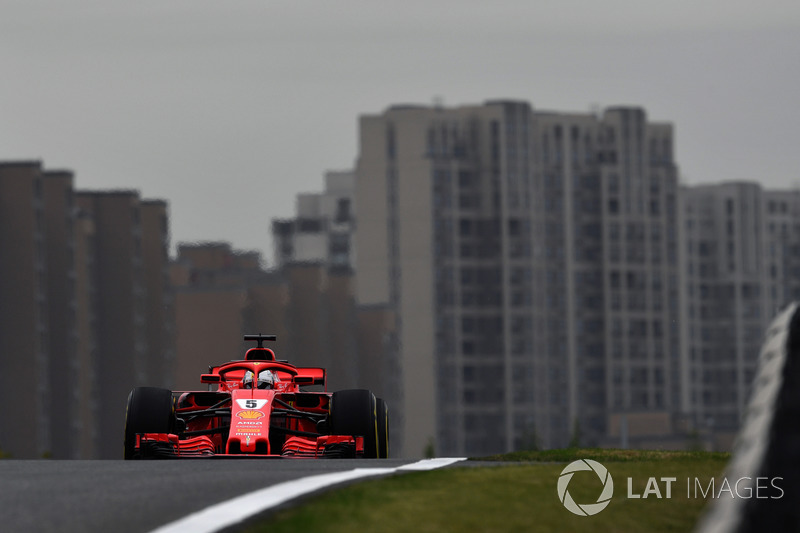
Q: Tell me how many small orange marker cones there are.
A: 0